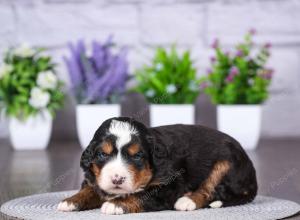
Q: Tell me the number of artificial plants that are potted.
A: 4